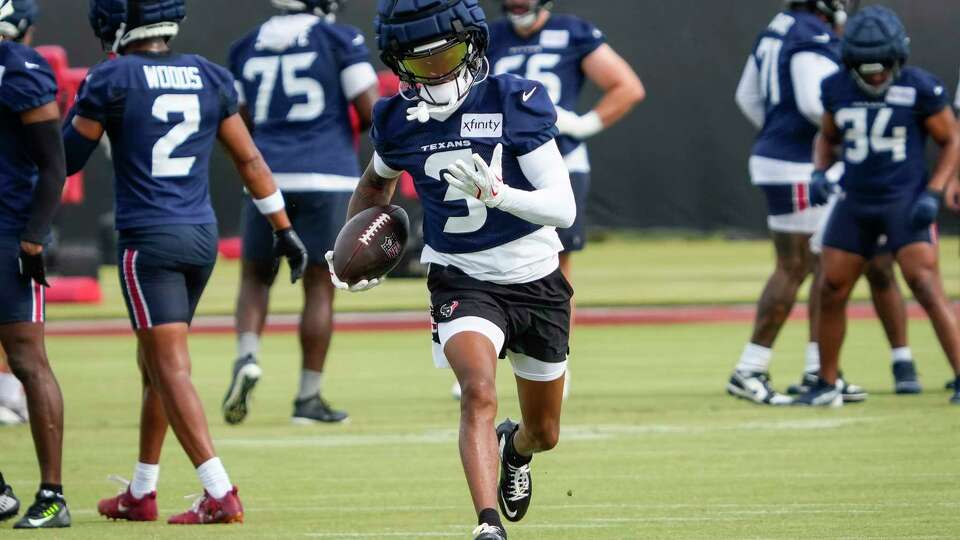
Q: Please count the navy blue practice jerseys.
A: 7